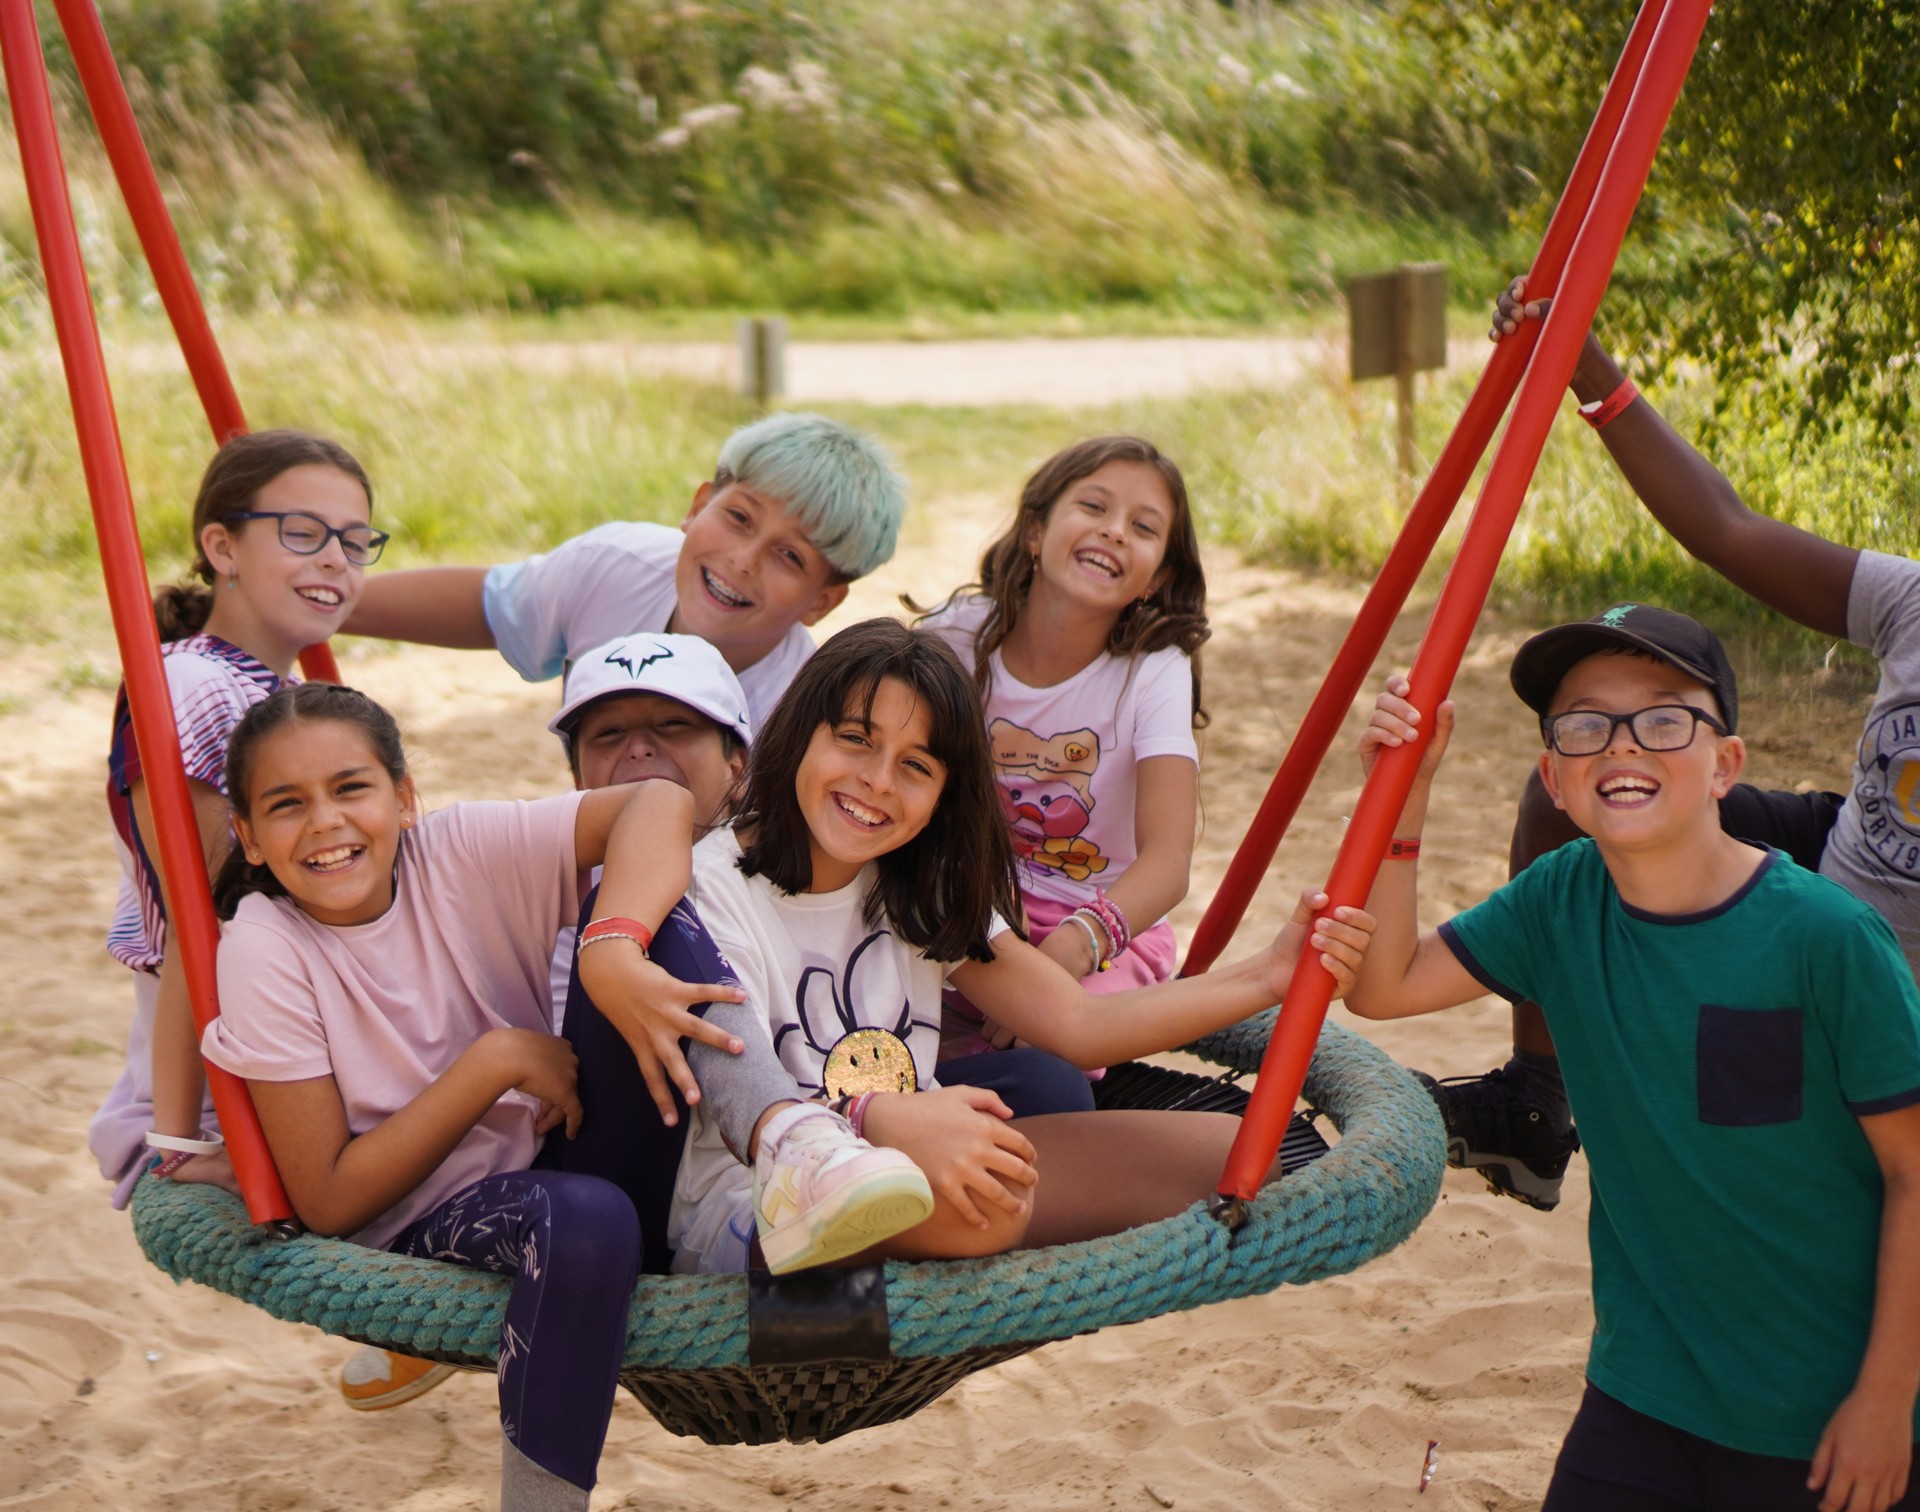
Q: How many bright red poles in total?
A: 4